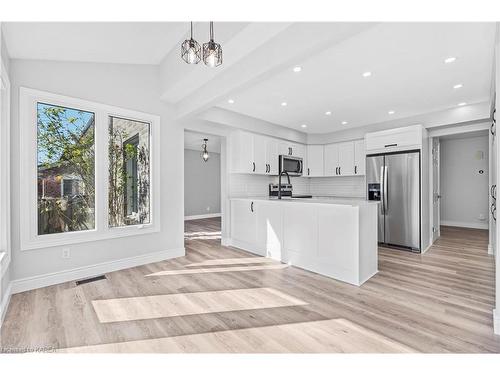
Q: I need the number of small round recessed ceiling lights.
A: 11